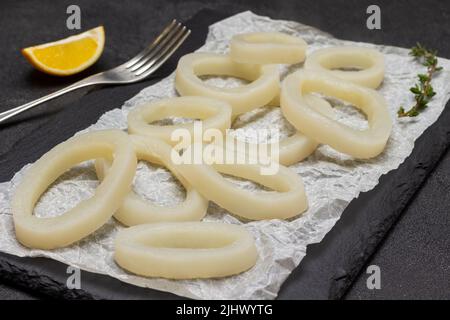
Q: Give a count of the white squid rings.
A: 10